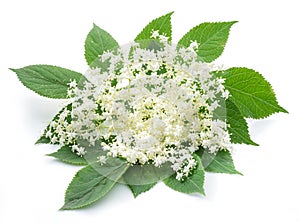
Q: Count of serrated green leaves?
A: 12